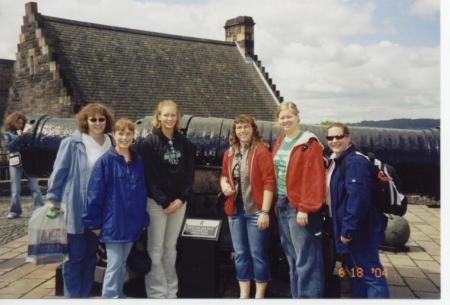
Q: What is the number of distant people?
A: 1